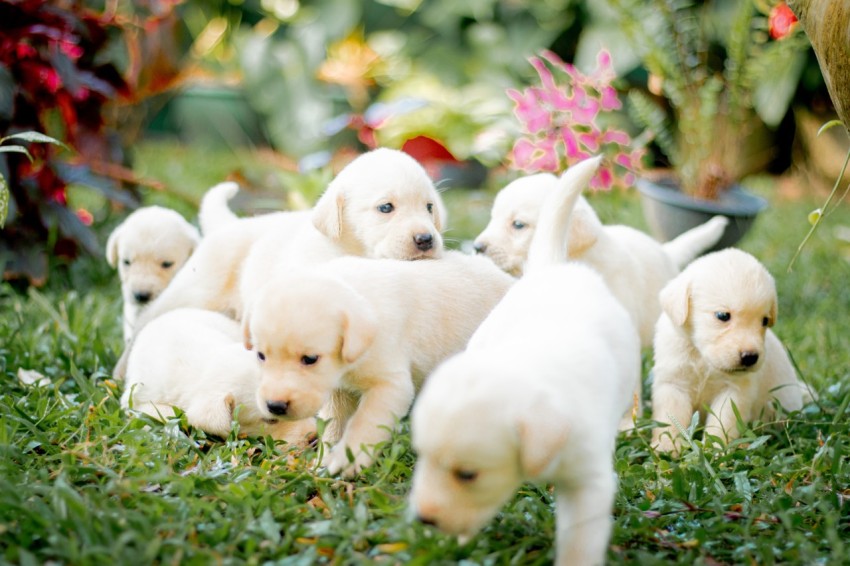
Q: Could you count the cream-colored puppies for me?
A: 7